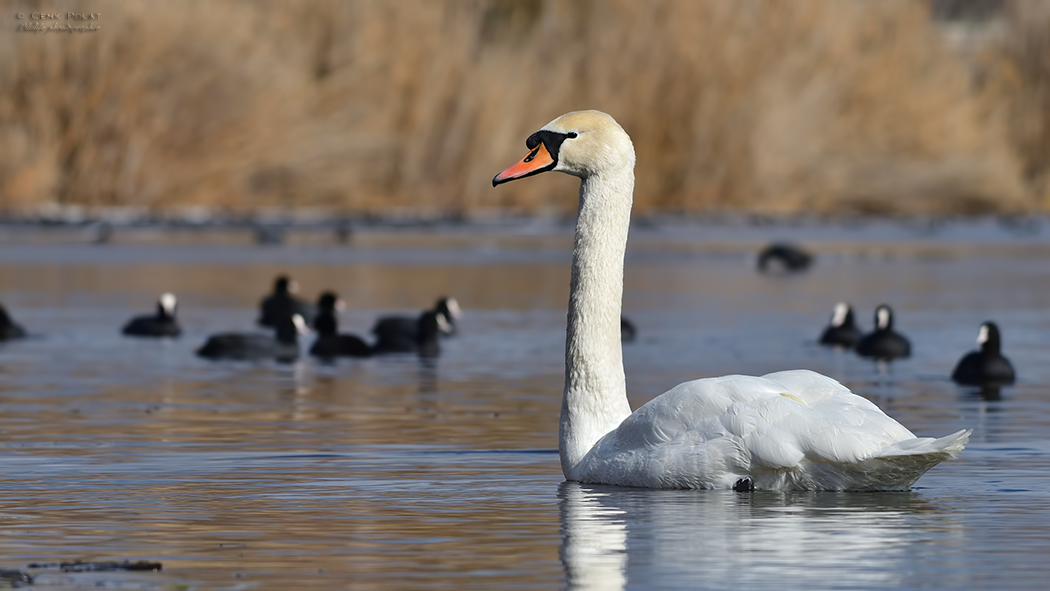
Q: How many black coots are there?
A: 12